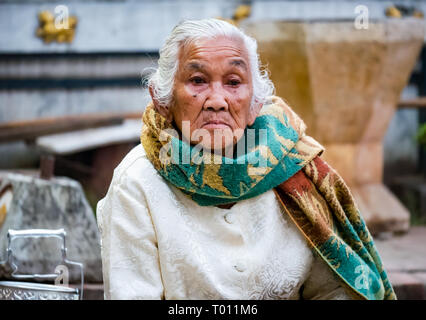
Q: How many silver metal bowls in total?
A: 1